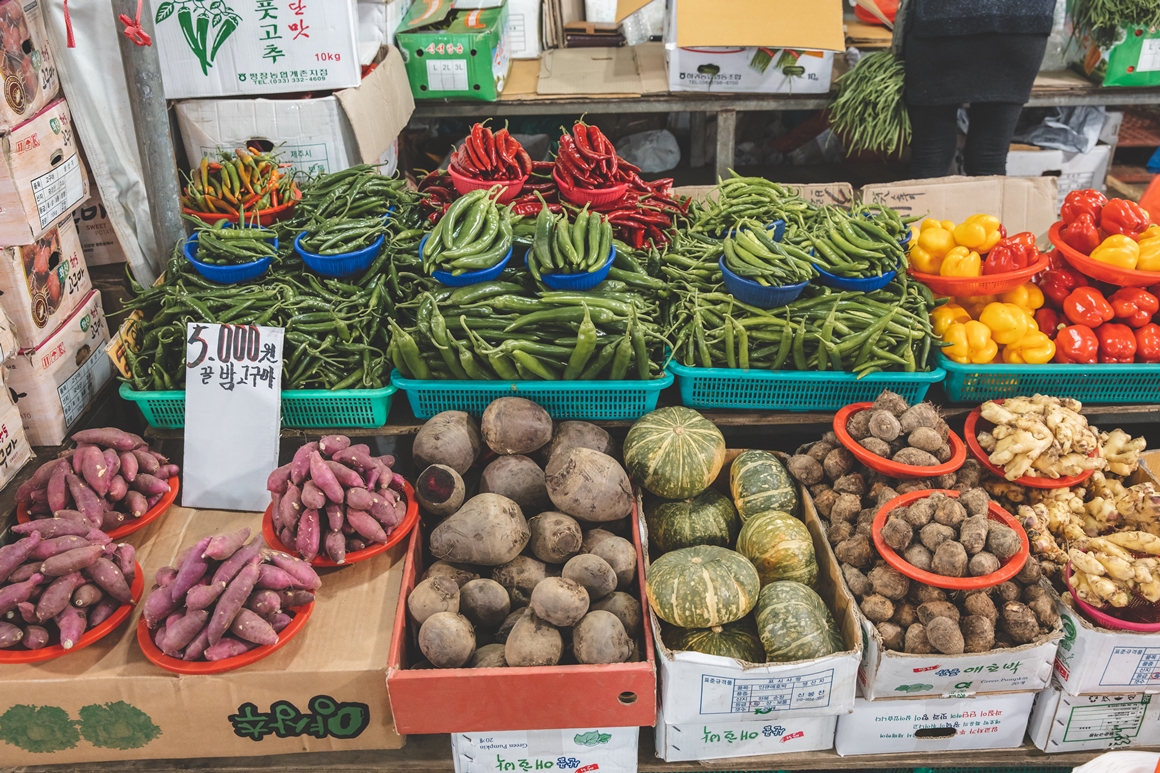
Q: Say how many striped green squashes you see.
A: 7